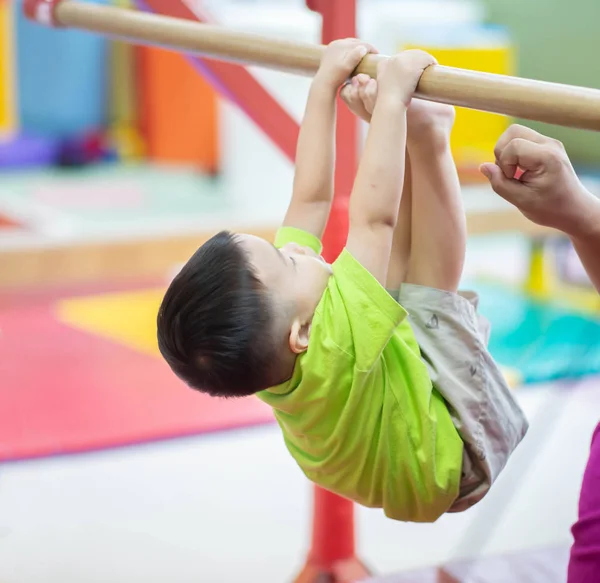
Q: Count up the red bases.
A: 1